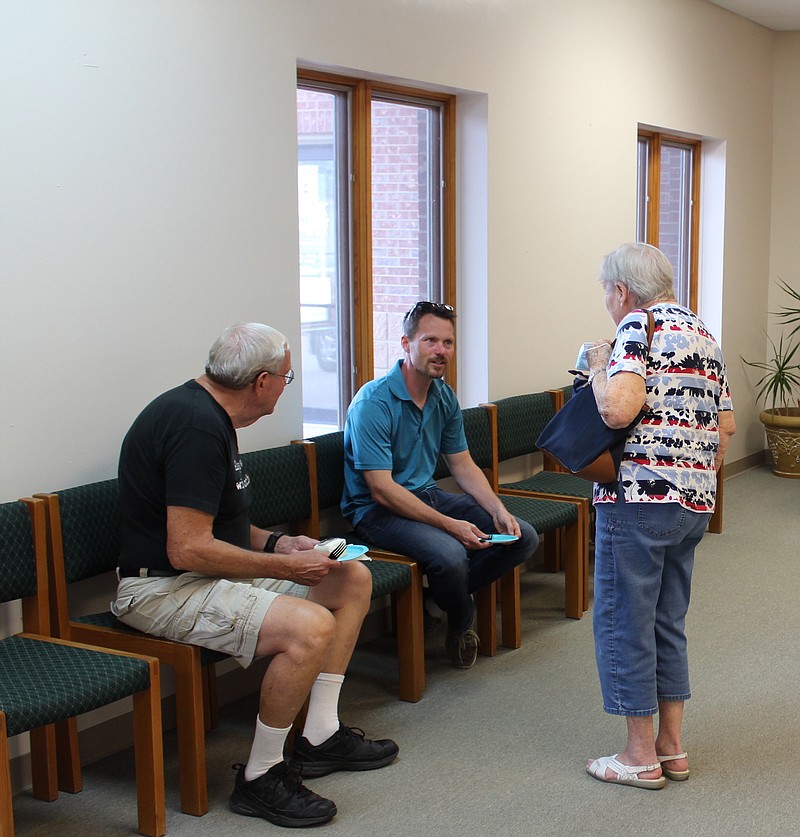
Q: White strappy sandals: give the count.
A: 2